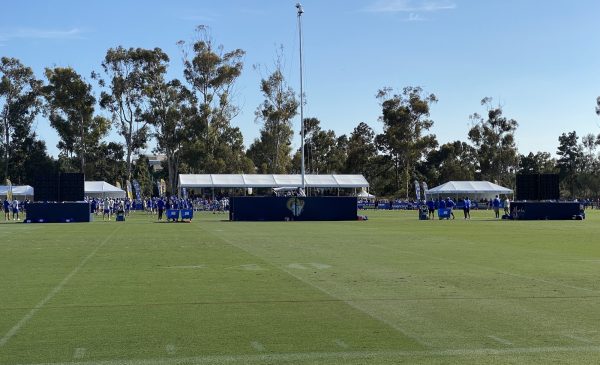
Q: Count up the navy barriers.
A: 3